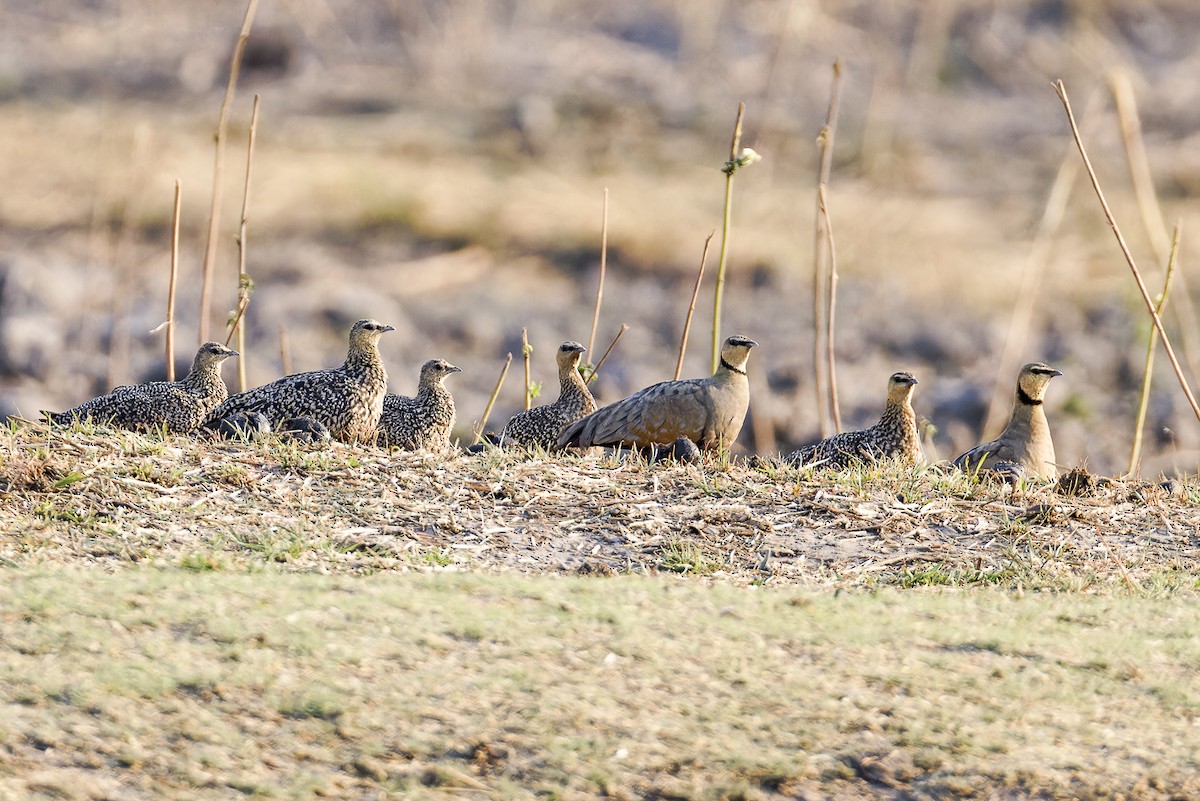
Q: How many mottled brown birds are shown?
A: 5